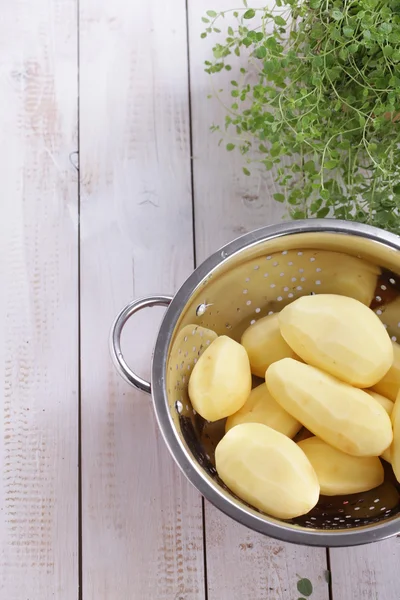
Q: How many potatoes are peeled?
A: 10